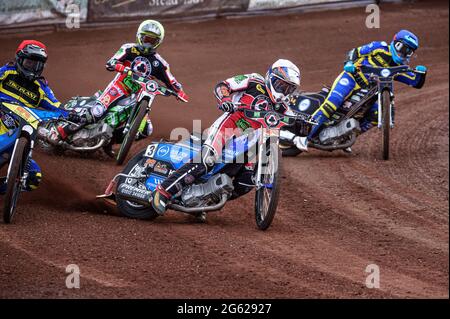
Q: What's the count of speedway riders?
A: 4